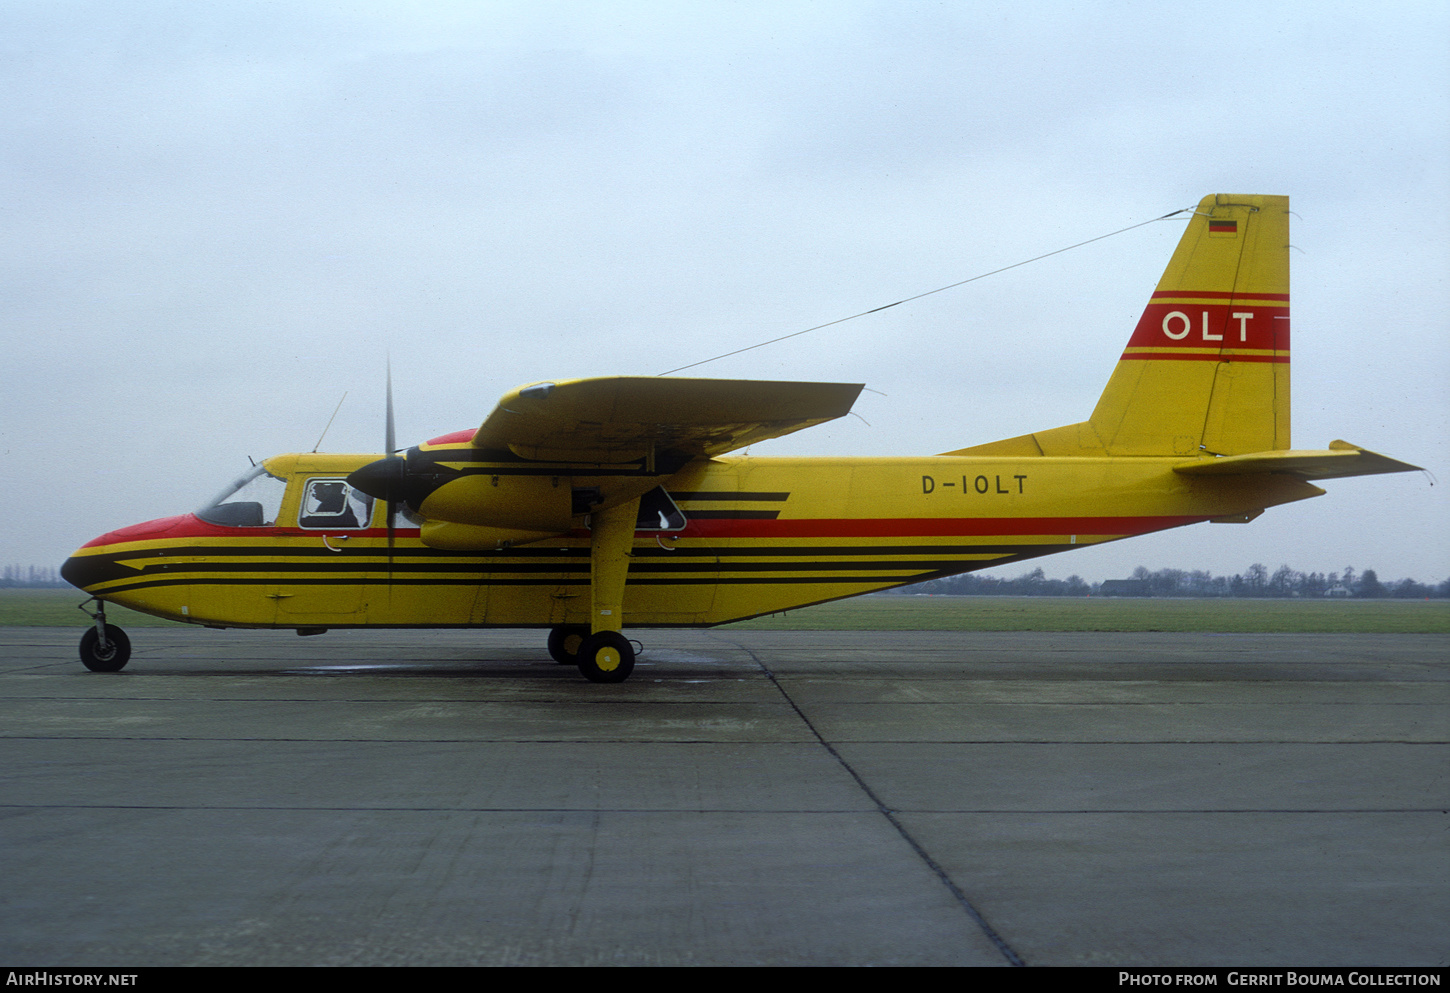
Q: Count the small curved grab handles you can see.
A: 2